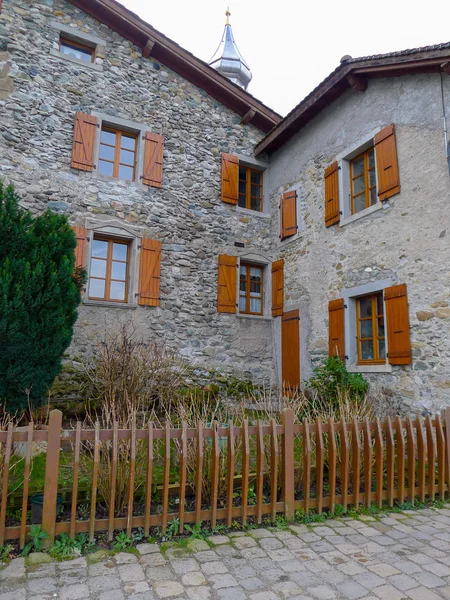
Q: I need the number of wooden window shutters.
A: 12